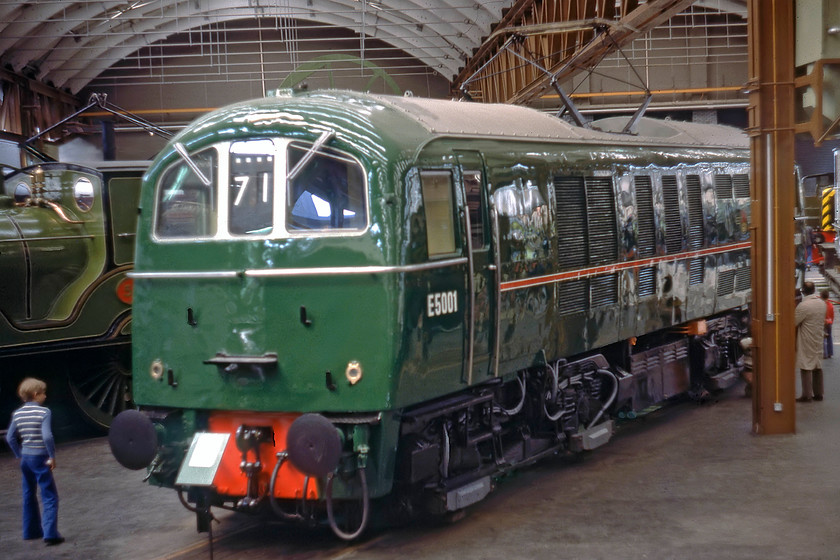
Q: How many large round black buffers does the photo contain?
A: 2